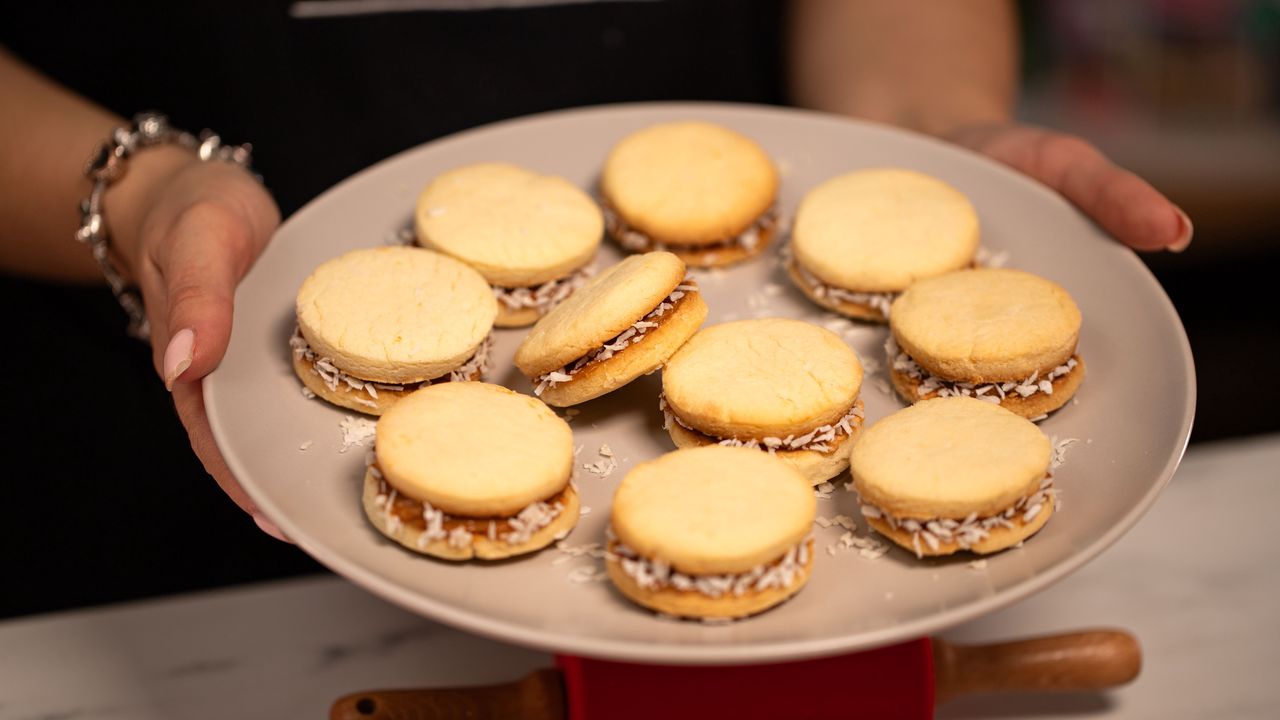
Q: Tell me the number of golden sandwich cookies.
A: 10